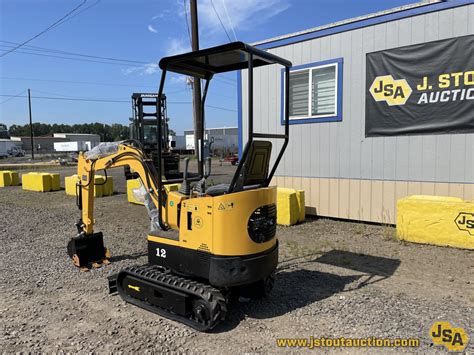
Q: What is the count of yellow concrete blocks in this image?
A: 6